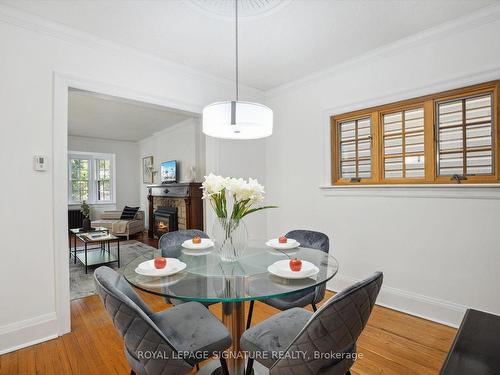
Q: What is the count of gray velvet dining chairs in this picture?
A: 4